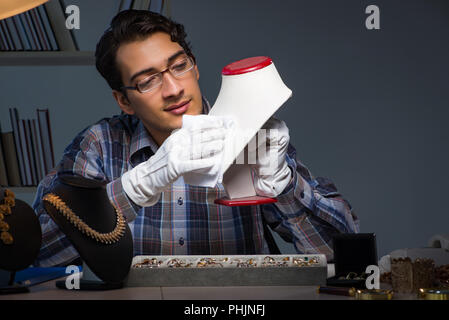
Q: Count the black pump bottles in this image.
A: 0